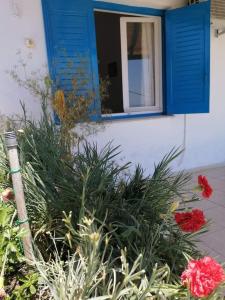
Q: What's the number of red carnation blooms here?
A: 3